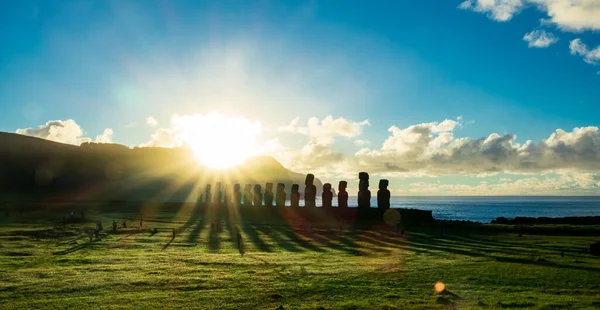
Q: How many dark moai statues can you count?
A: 15